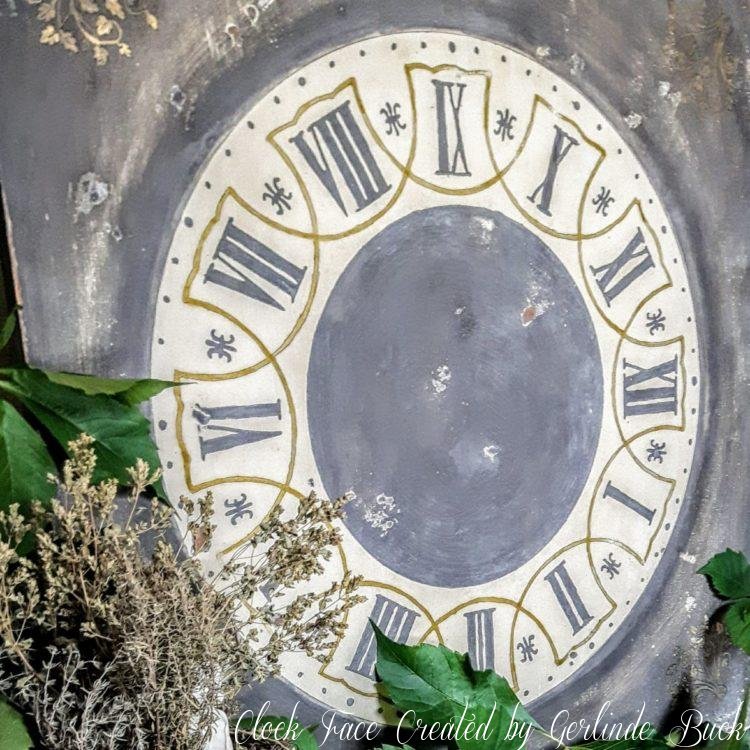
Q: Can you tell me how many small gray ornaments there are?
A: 10